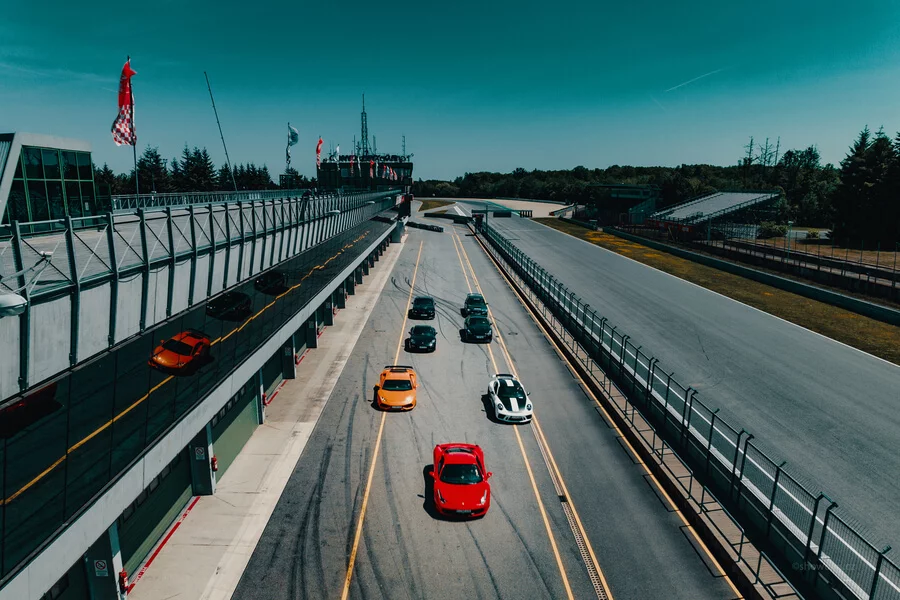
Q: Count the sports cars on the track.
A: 7